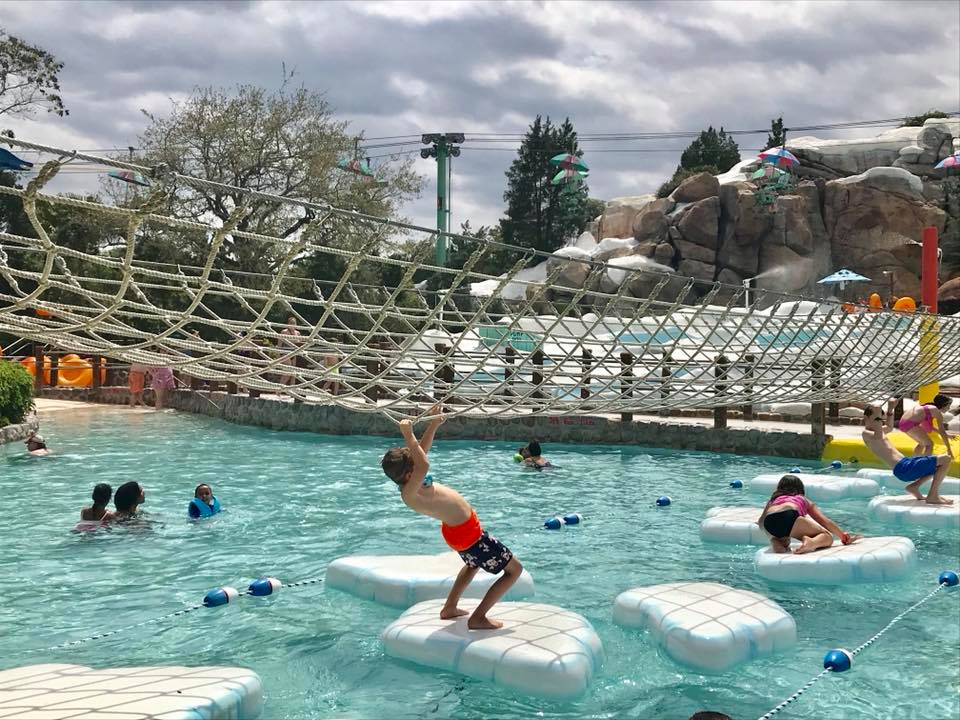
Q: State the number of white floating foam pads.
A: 9